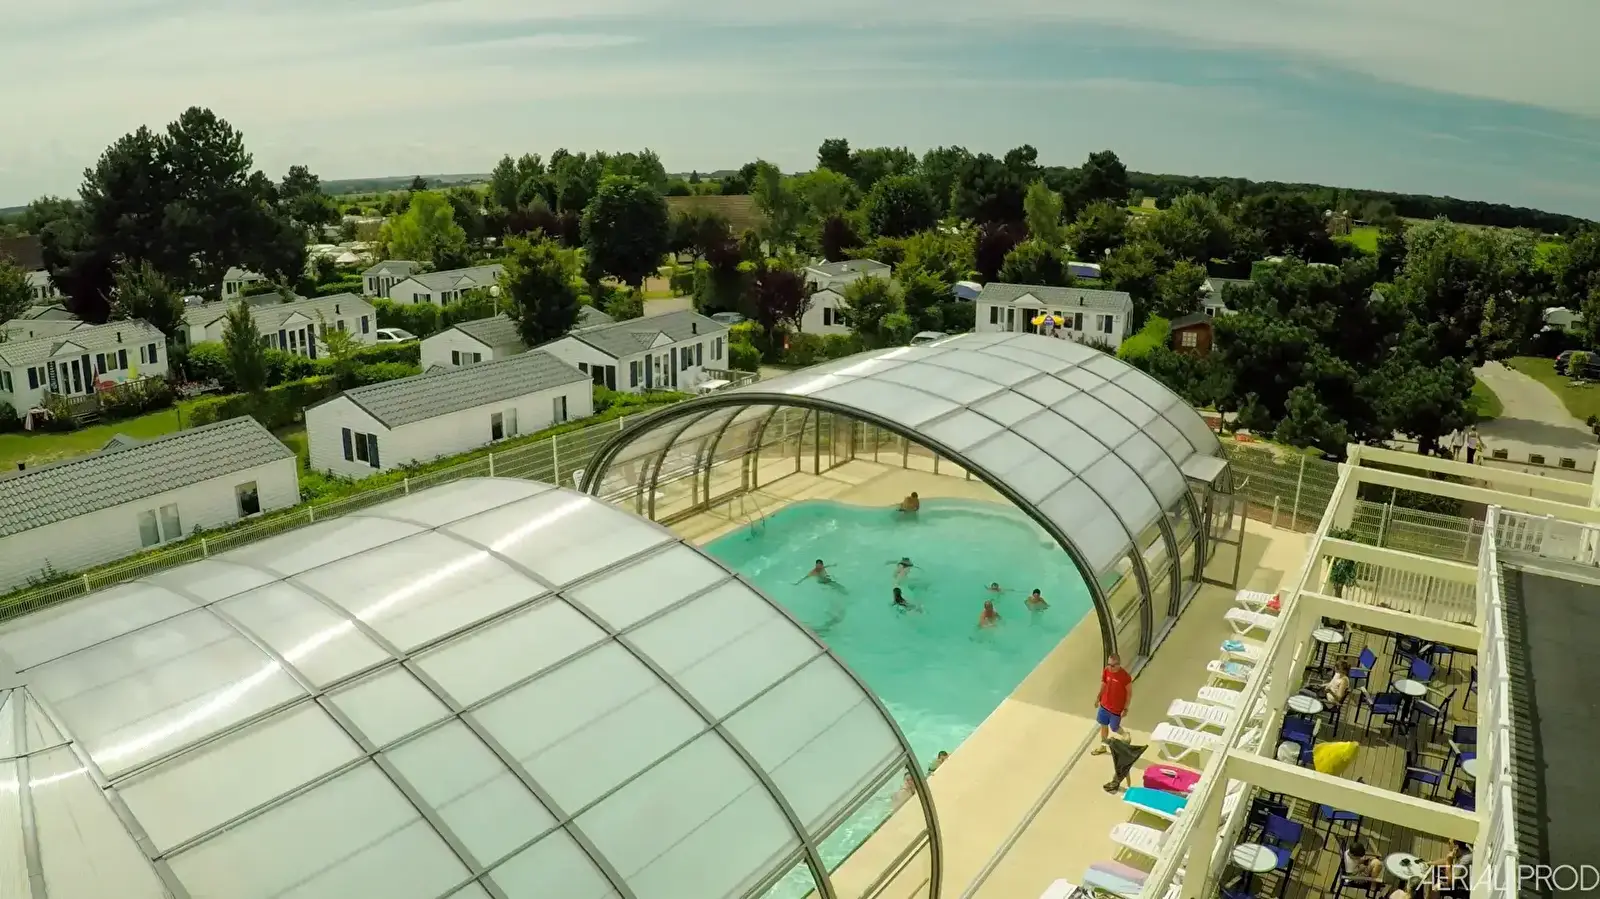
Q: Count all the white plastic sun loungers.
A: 12